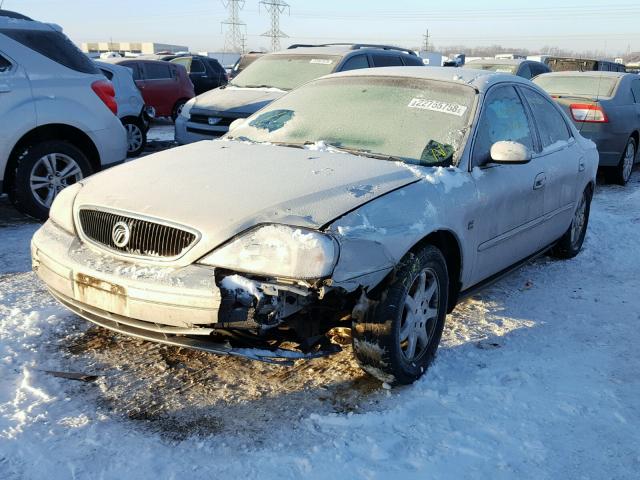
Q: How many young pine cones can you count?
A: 0